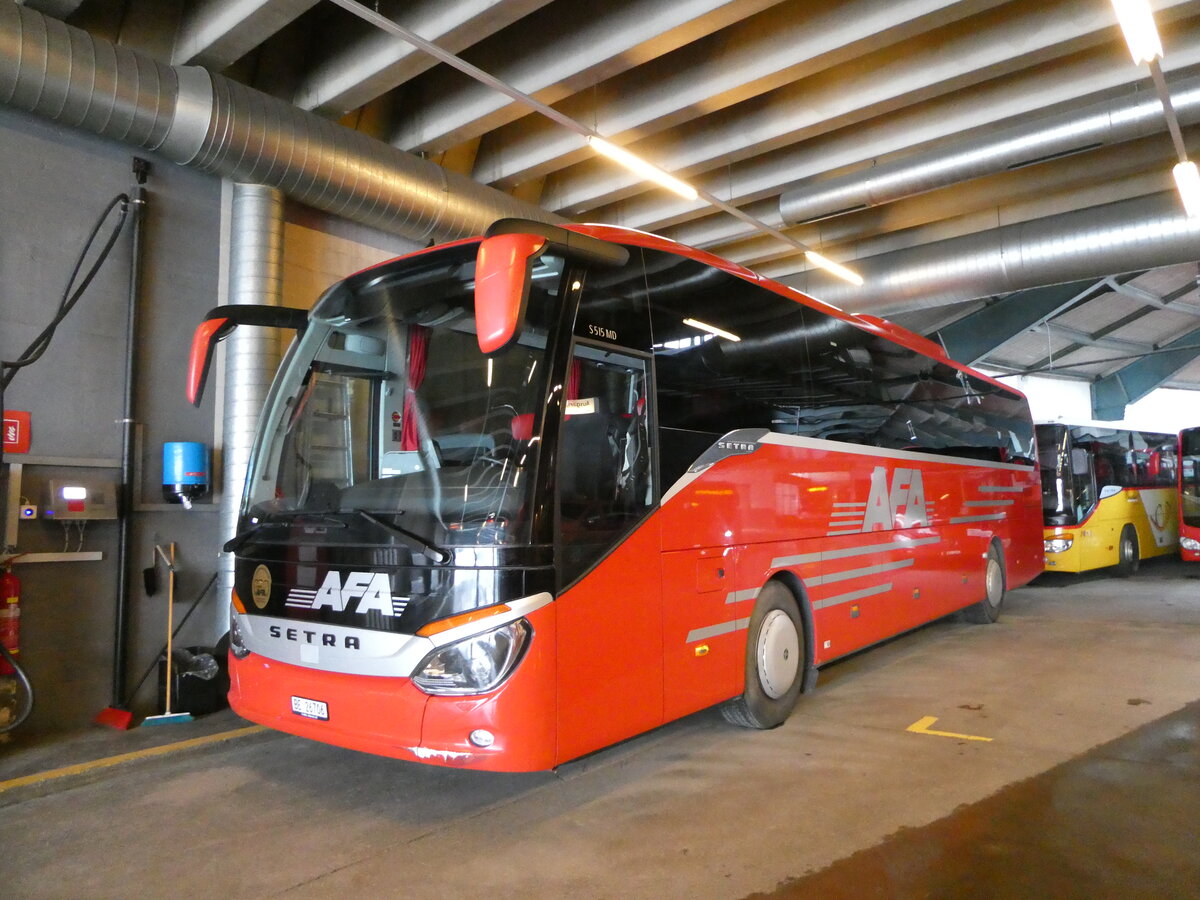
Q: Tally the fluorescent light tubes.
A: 4